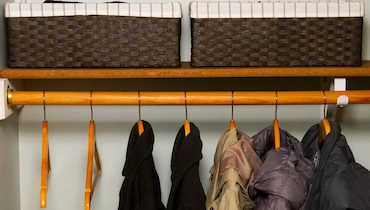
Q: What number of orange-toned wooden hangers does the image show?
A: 7